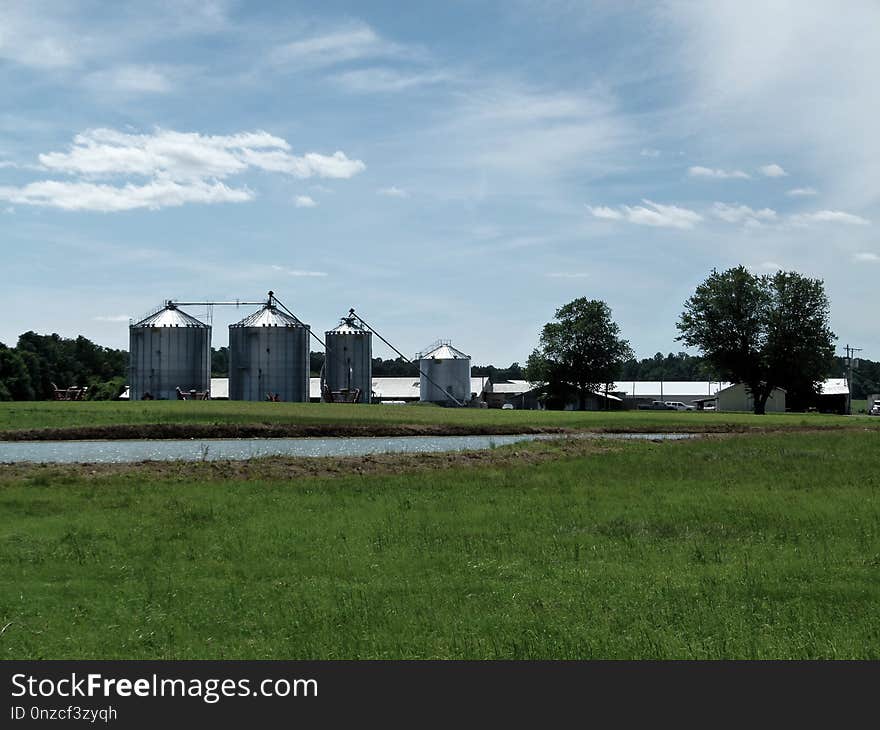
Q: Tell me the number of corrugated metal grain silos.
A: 4